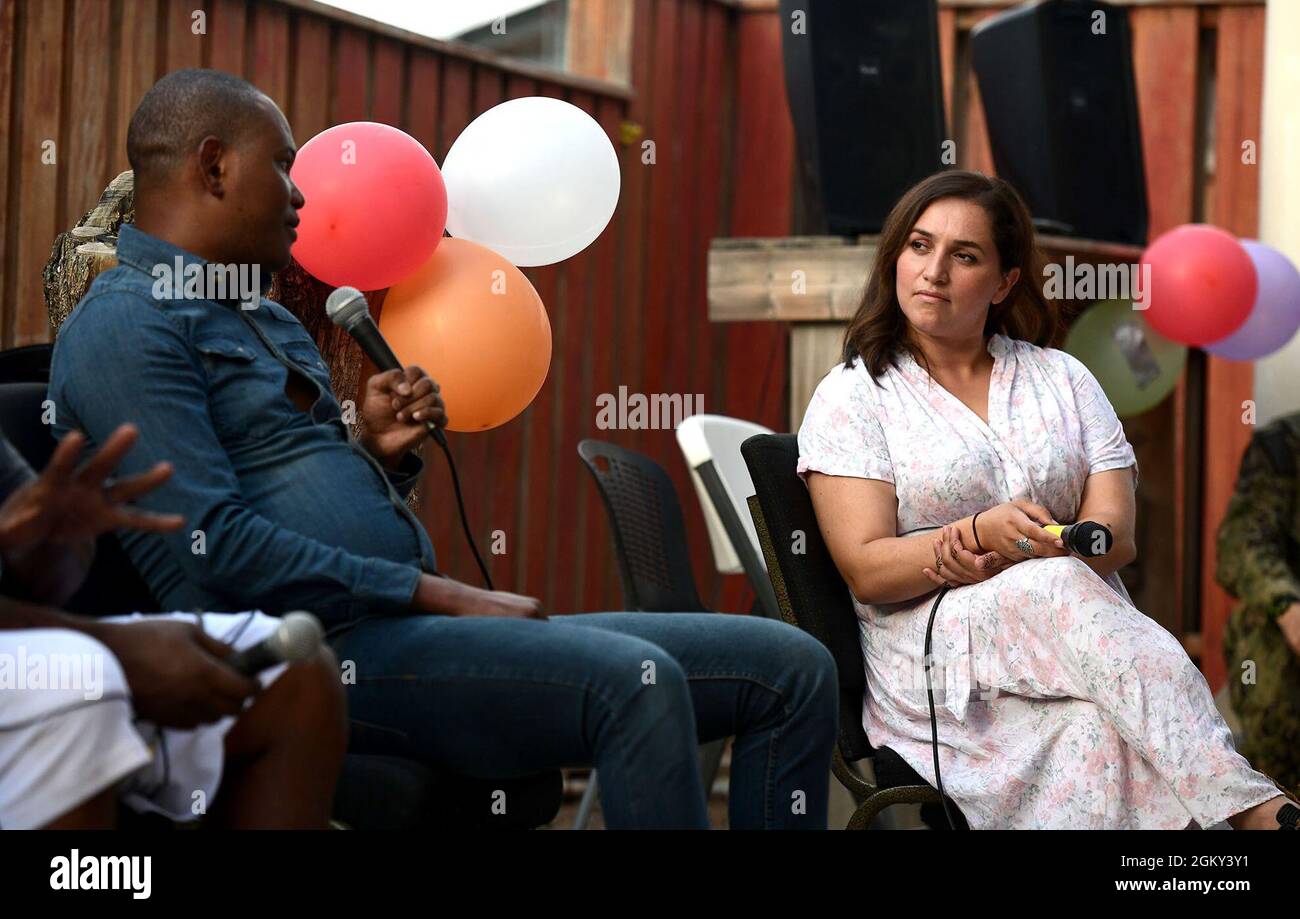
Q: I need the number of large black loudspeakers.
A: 2